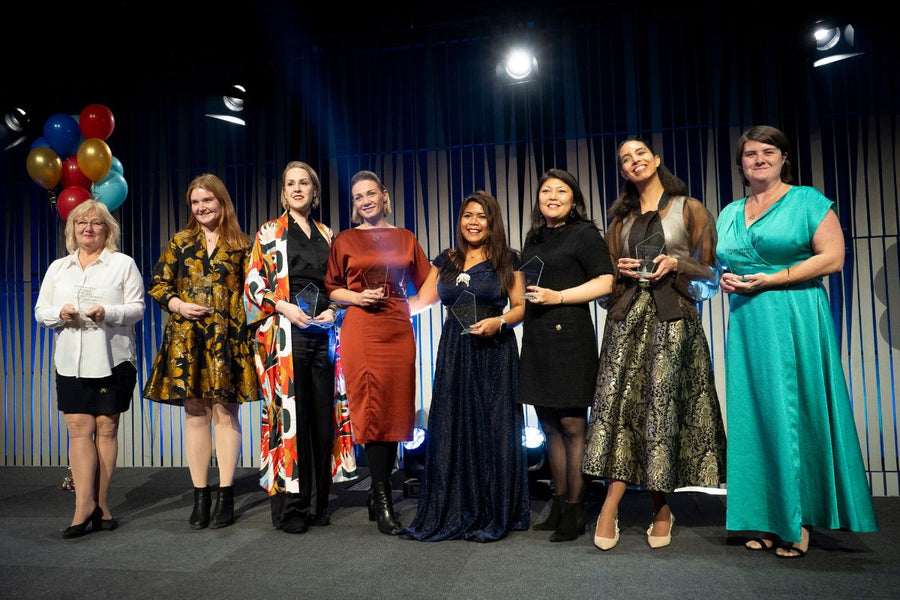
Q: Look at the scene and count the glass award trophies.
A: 8